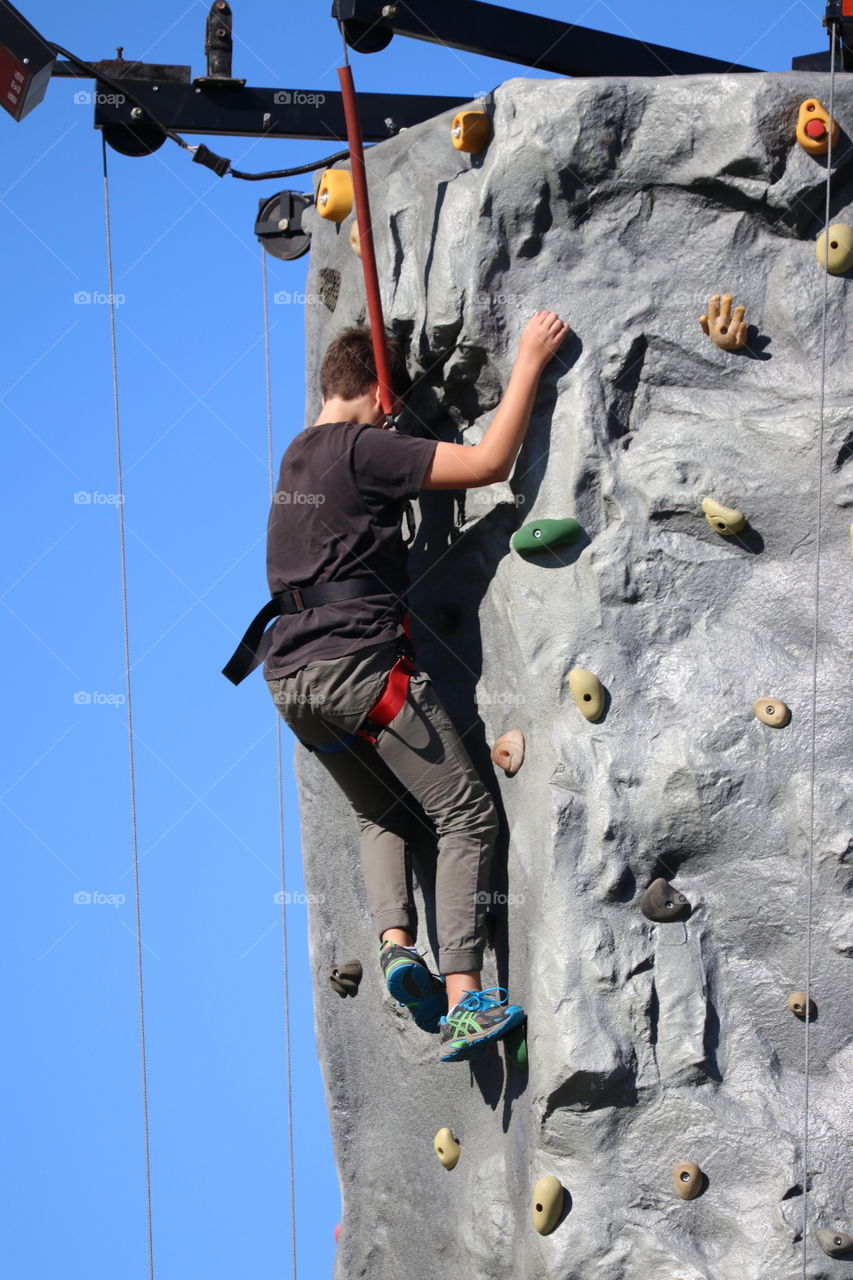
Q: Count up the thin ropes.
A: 3